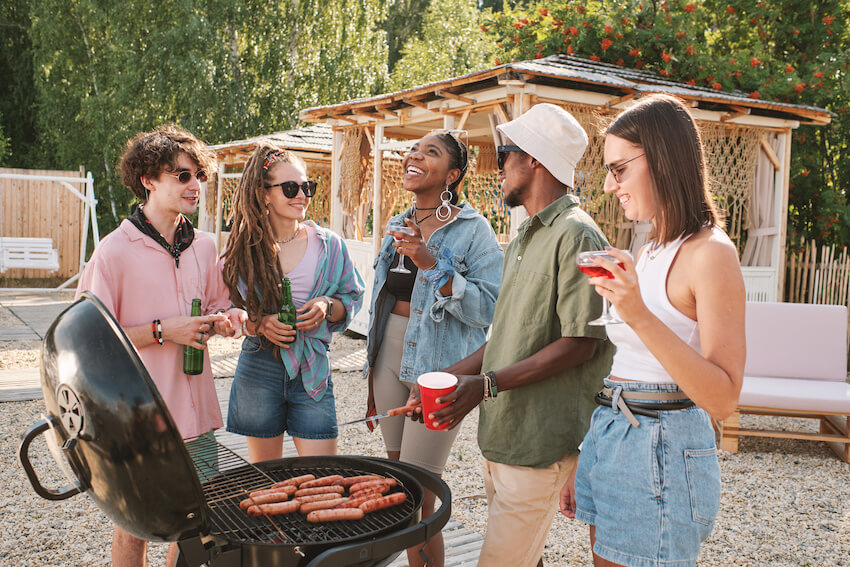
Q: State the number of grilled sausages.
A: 14